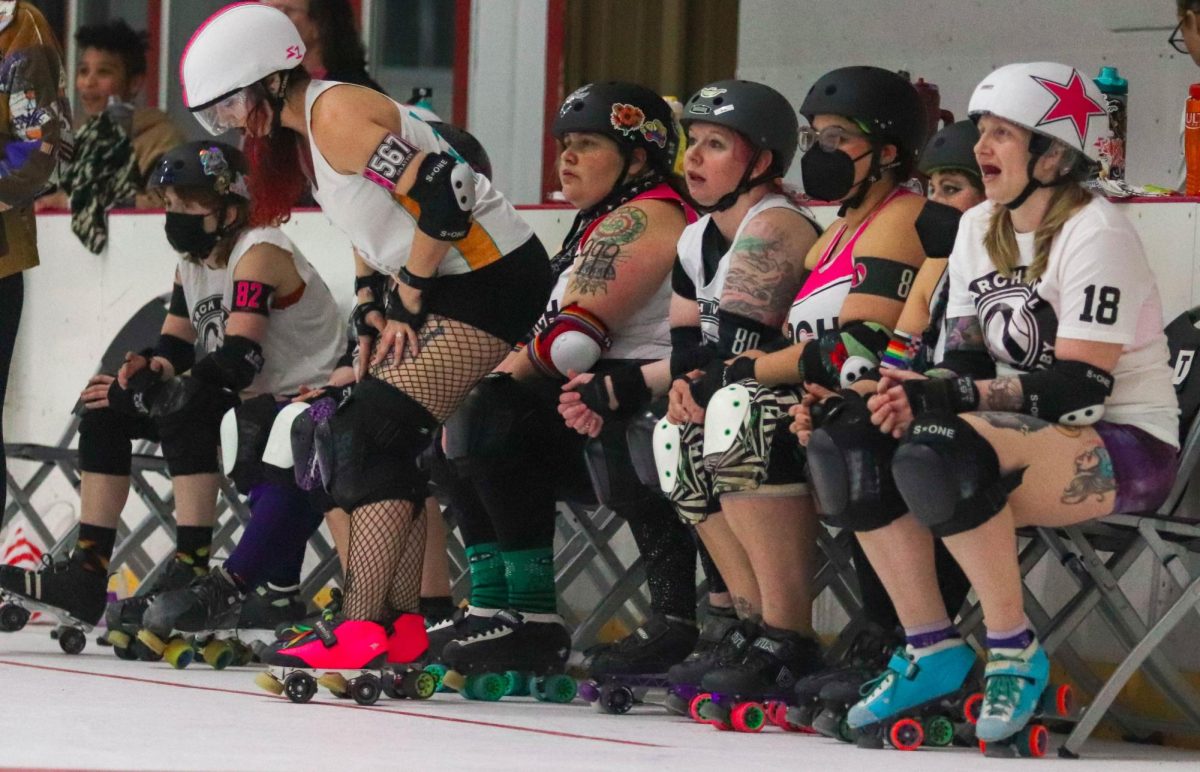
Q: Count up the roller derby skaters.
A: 8